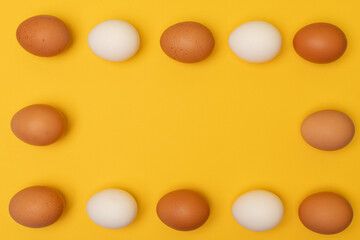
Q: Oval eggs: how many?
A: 12